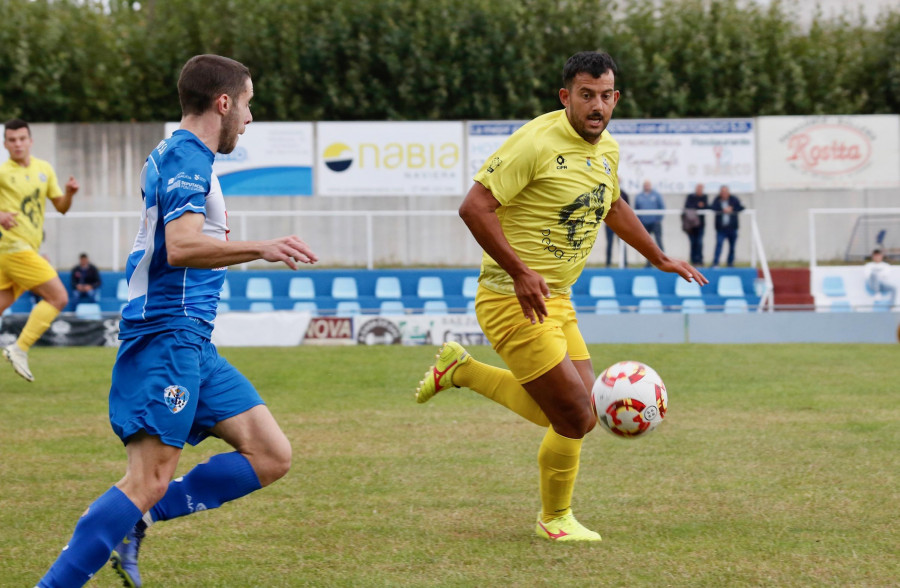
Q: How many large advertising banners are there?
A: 4